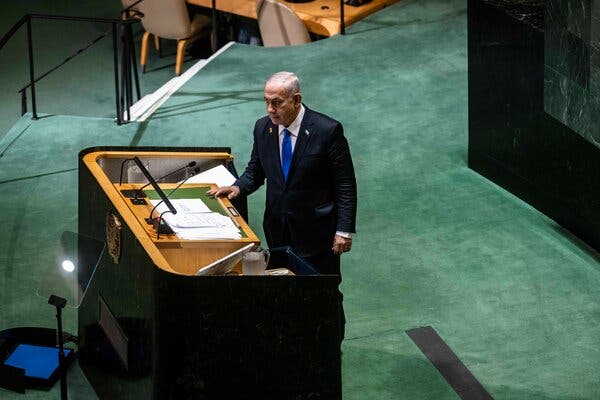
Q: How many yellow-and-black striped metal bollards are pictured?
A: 0